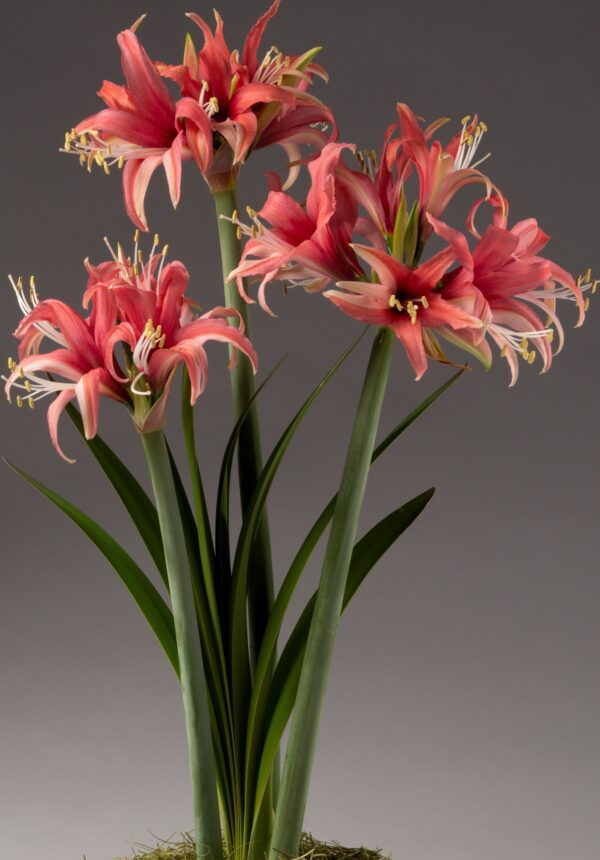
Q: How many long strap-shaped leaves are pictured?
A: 8